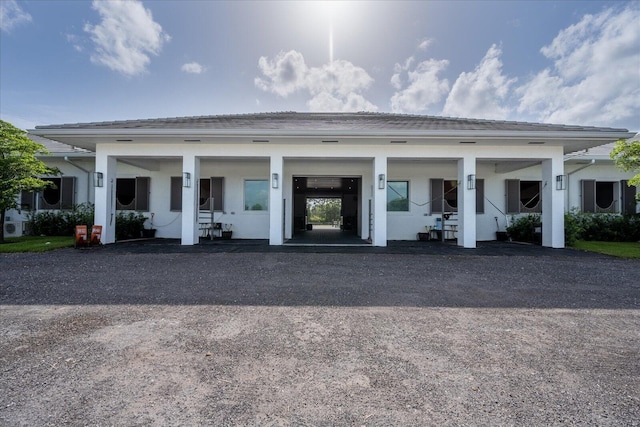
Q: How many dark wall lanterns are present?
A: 6